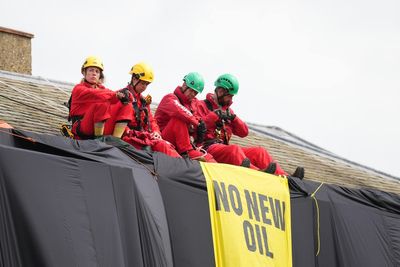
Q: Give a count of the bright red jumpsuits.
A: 4